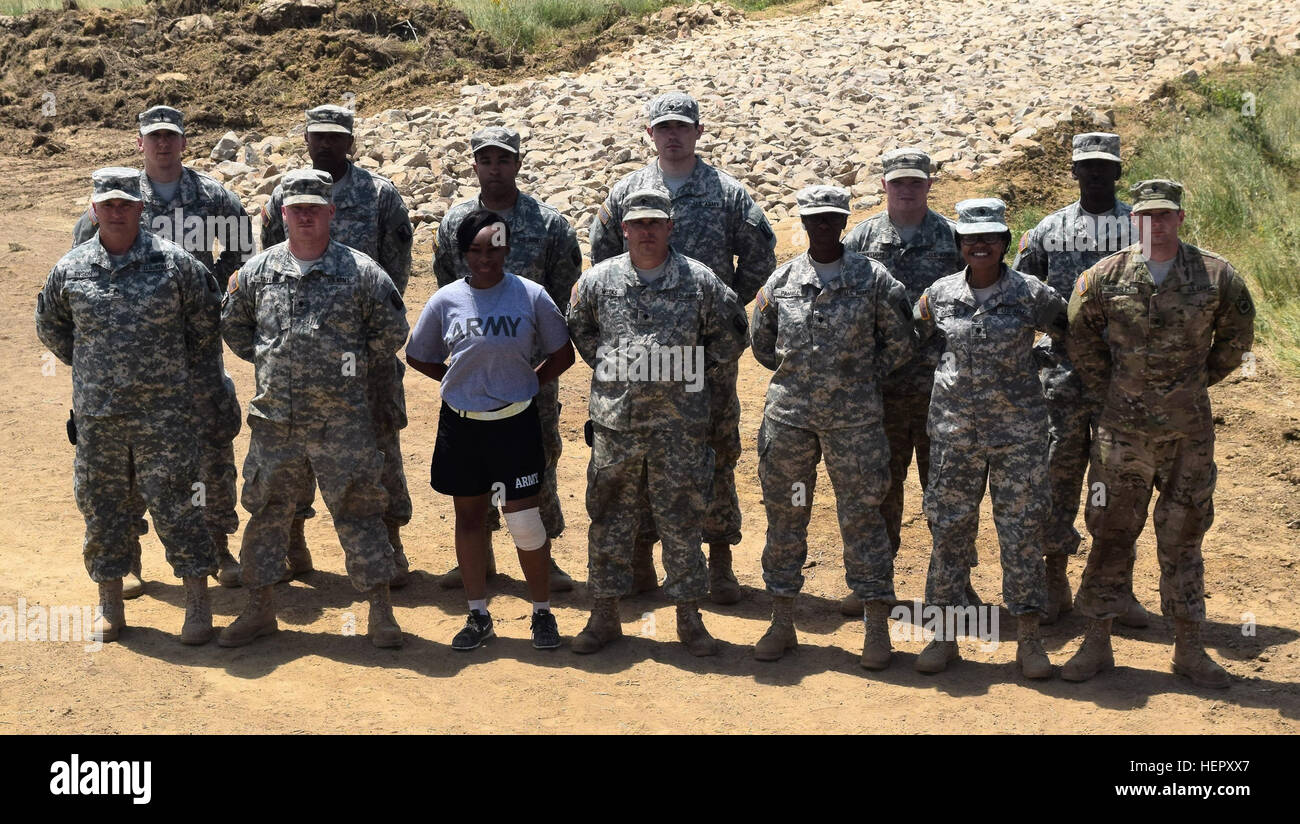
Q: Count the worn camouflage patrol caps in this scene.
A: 12